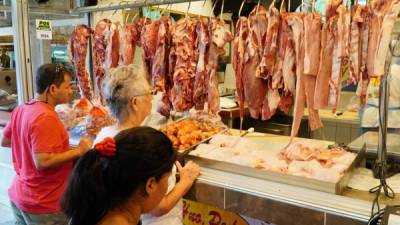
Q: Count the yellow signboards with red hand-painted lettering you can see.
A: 1